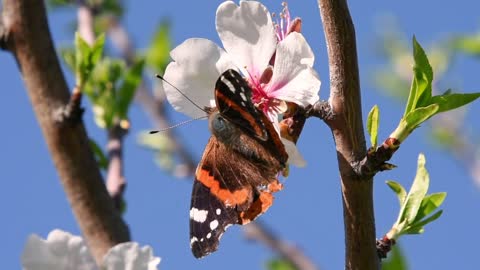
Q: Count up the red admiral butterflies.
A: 1